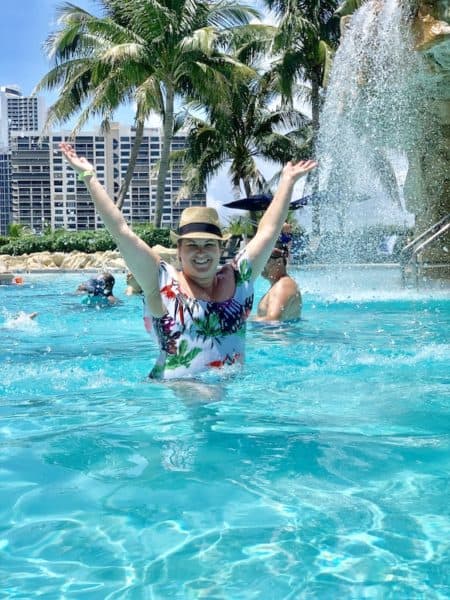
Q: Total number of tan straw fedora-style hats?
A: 1